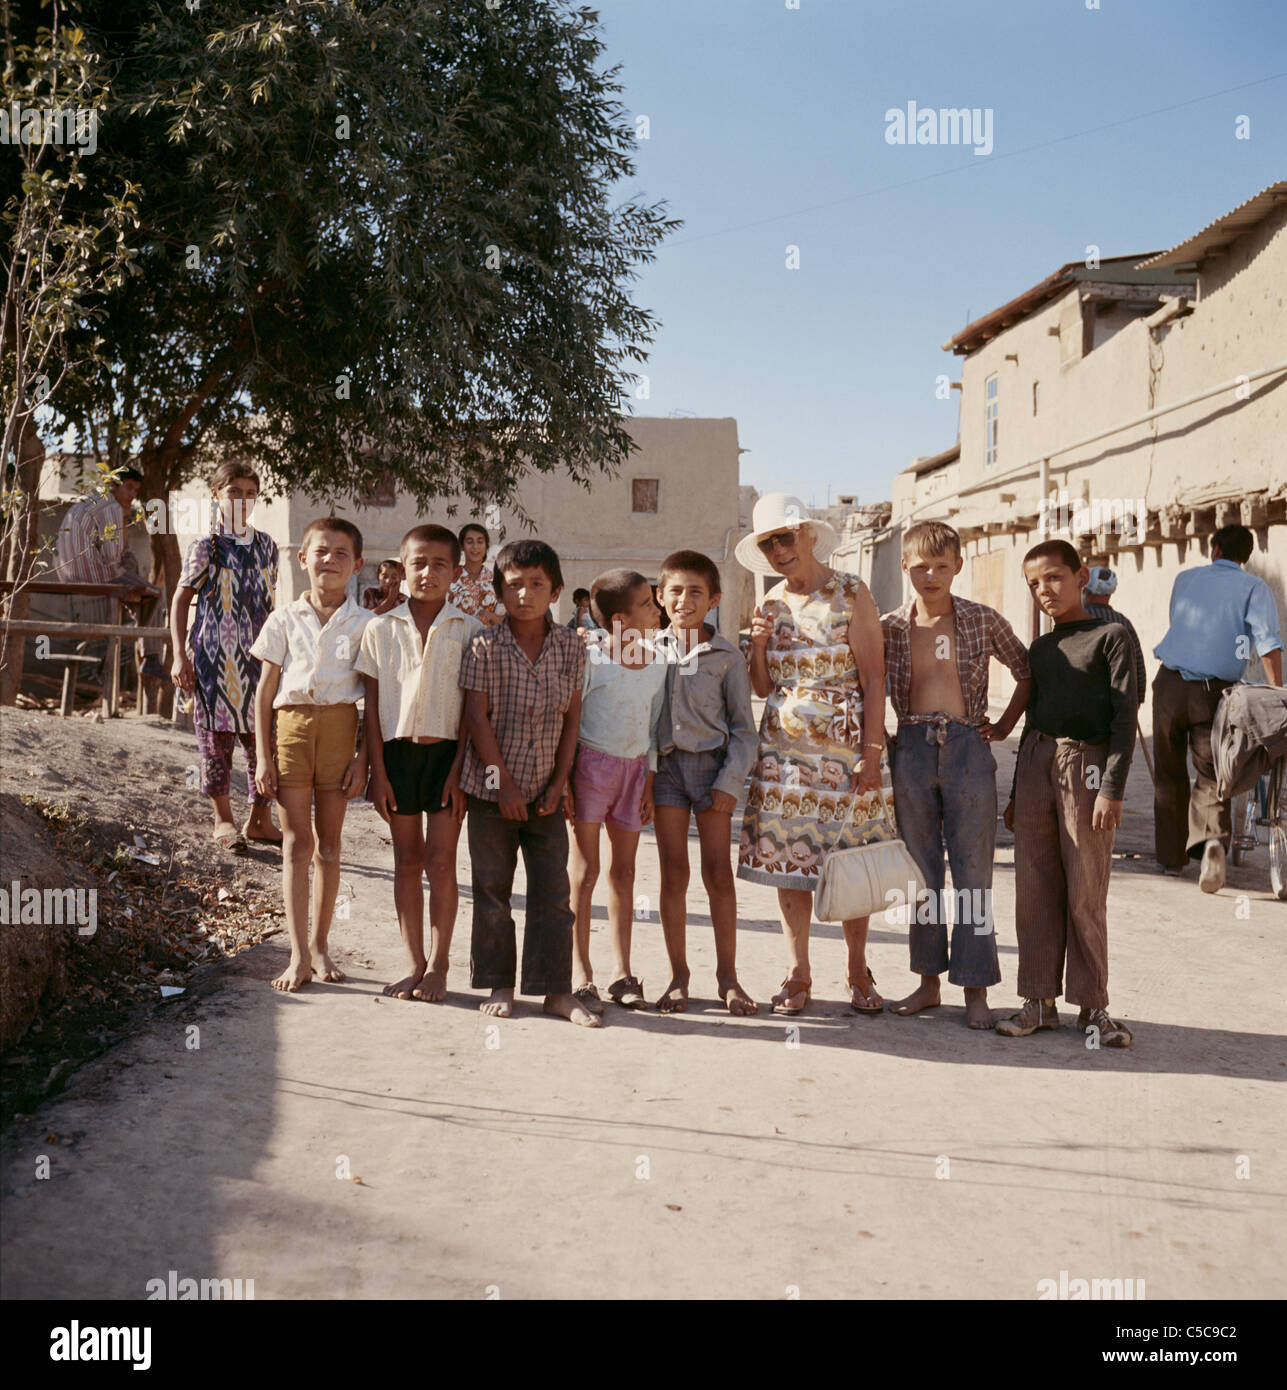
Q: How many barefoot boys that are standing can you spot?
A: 5